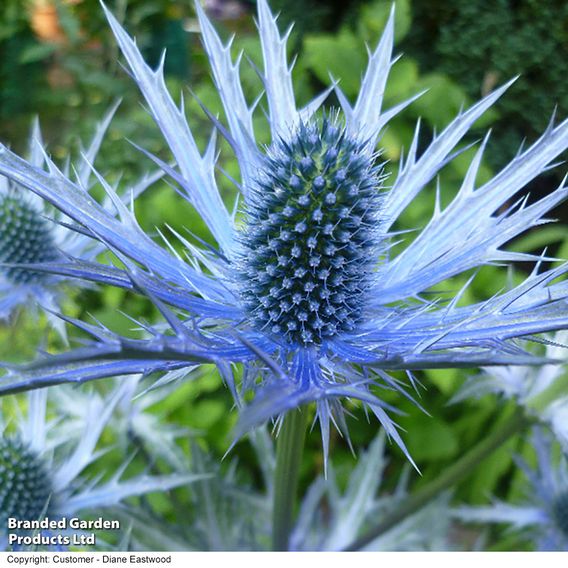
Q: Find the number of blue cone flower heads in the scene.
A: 4